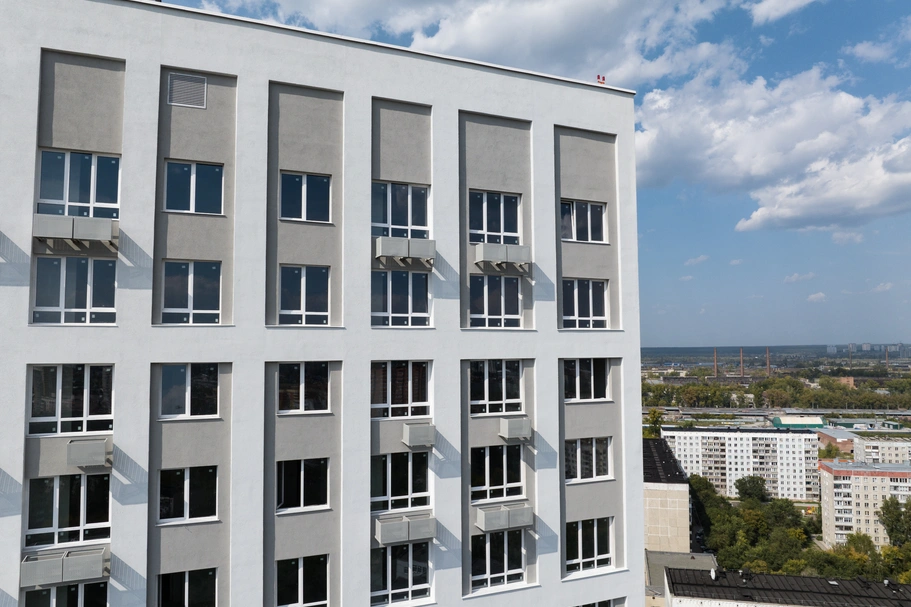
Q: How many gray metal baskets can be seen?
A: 15